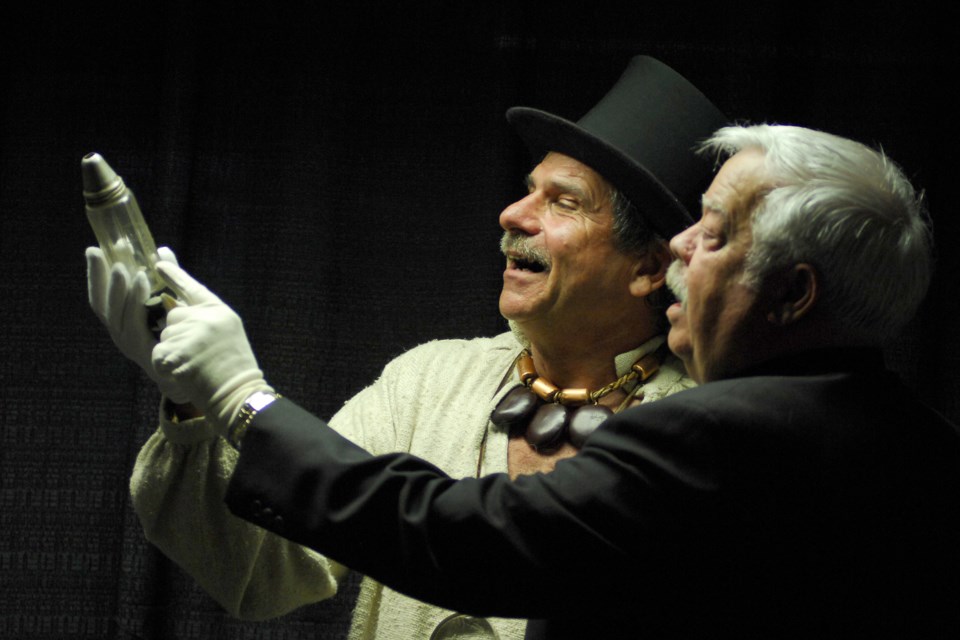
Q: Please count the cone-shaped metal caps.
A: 1